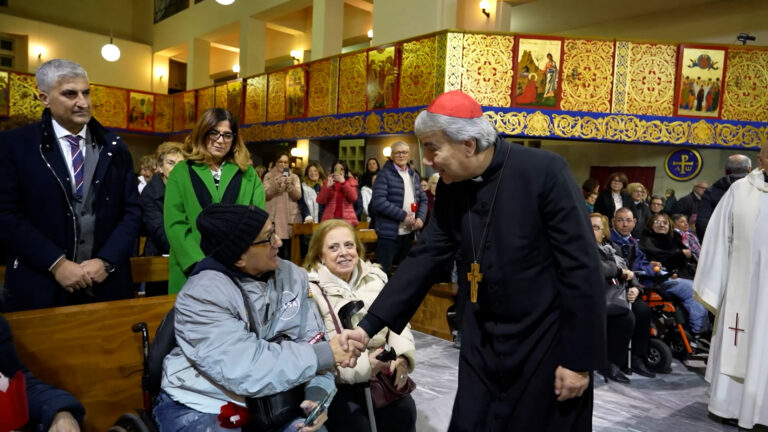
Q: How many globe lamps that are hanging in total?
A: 2